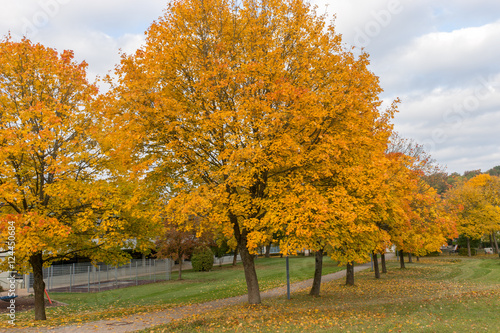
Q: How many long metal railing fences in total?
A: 1